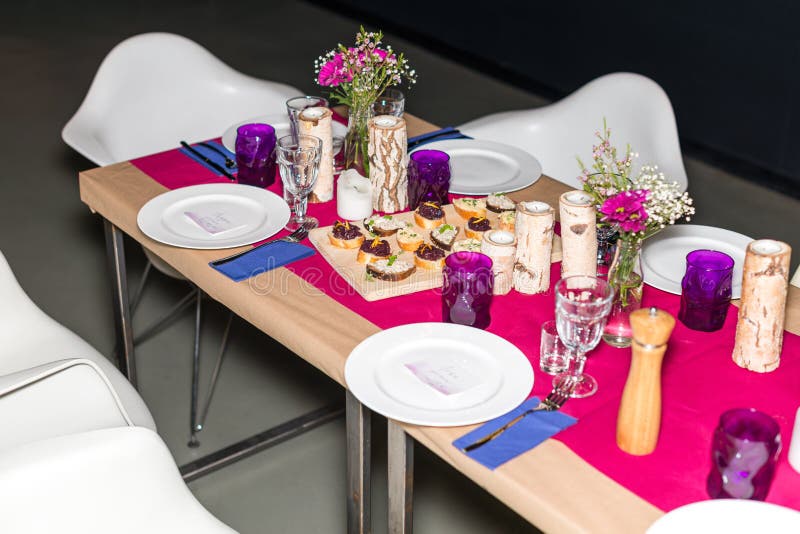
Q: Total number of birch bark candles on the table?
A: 6